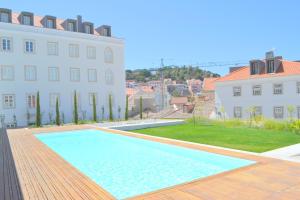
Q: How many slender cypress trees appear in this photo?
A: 7